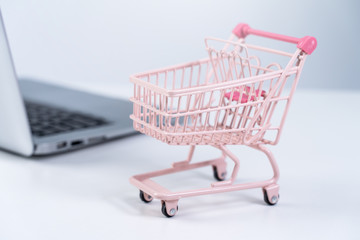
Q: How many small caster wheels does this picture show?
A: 4